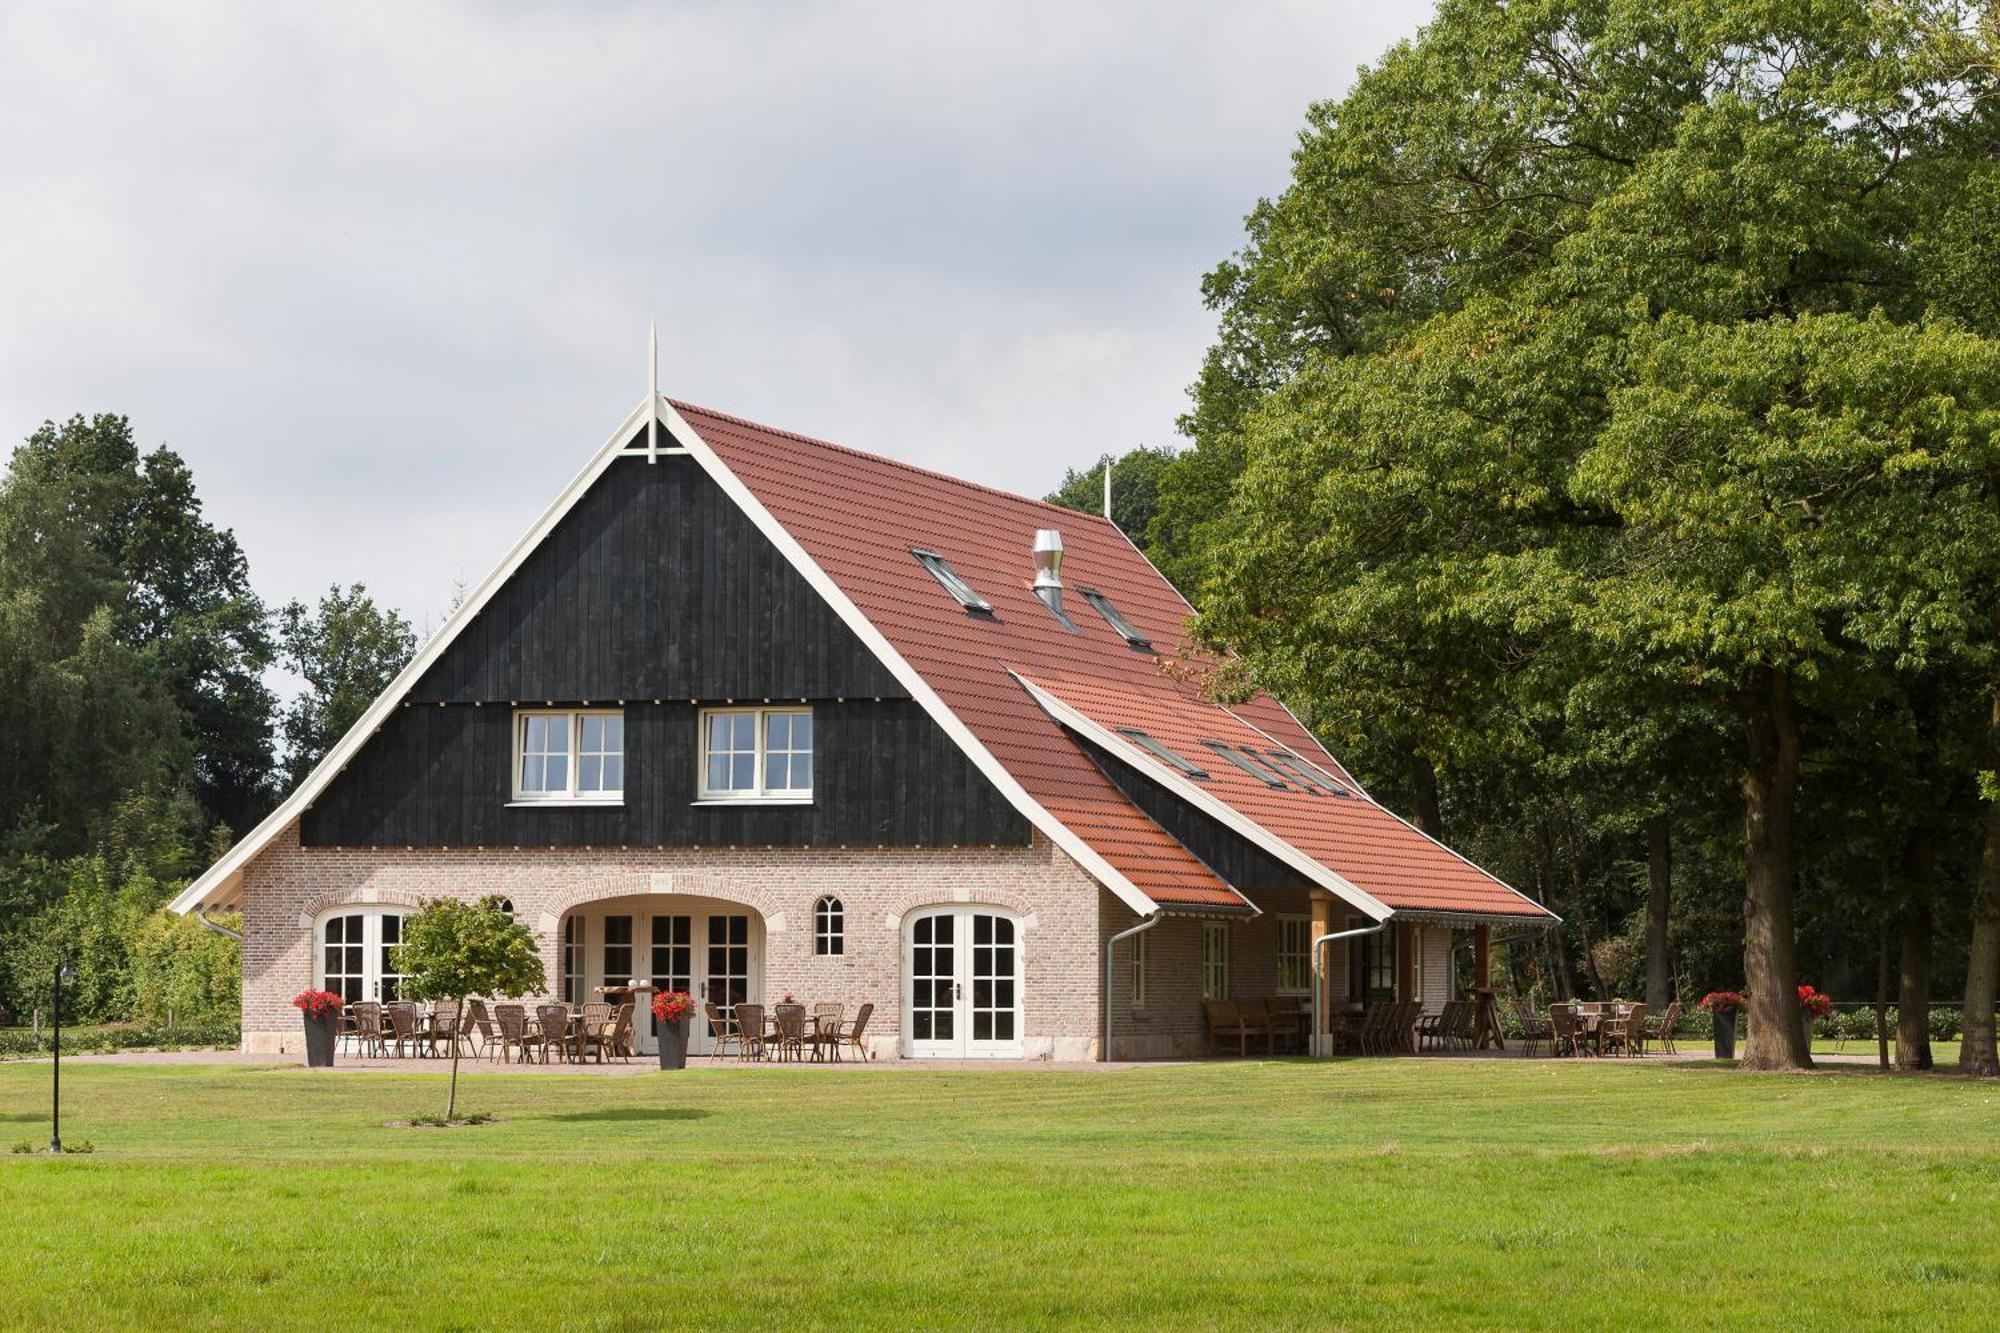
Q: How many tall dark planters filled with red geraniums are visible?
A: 4